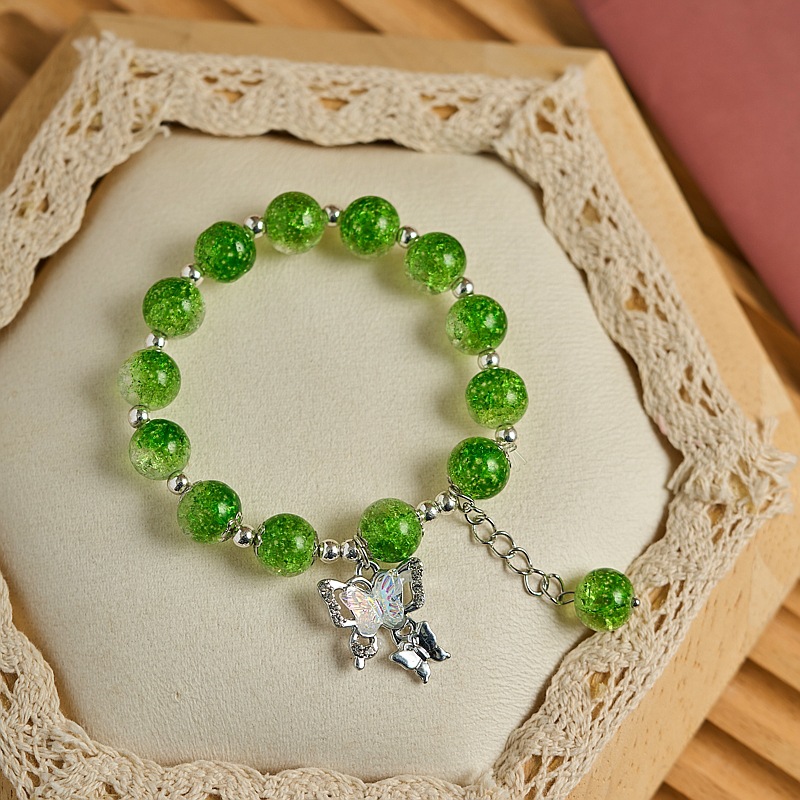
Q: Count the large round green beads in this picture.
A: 14